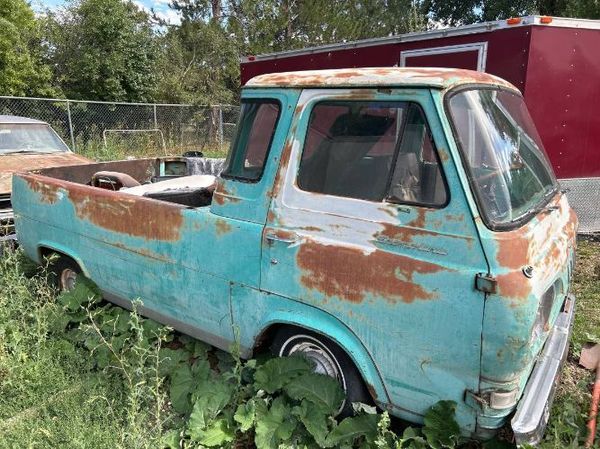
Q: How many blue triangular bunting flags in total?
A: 0